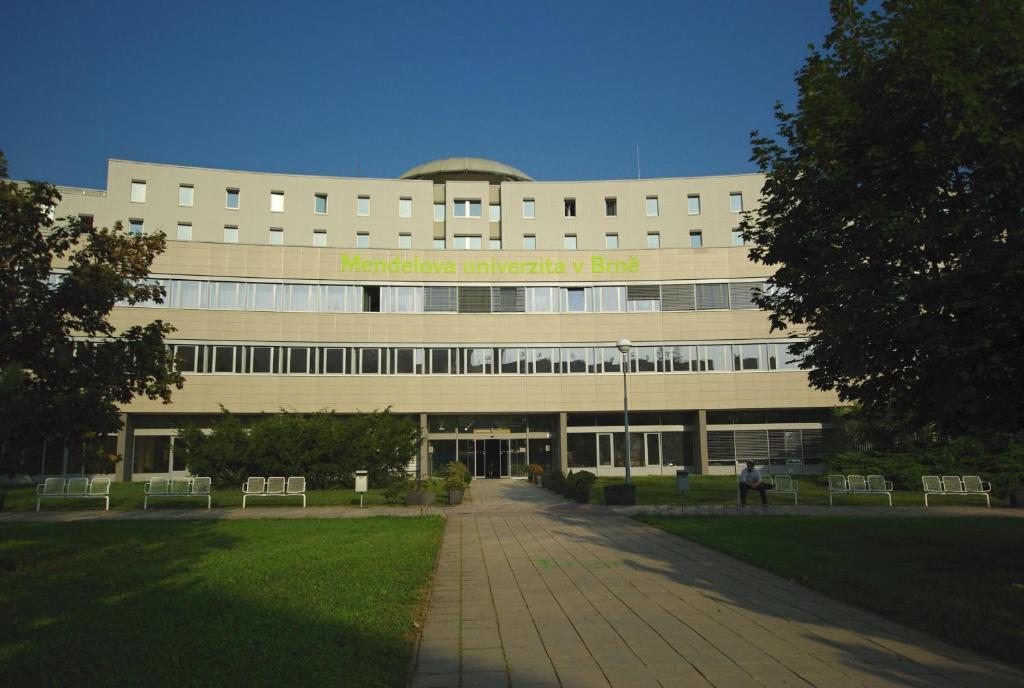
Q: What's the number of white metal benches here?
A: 6